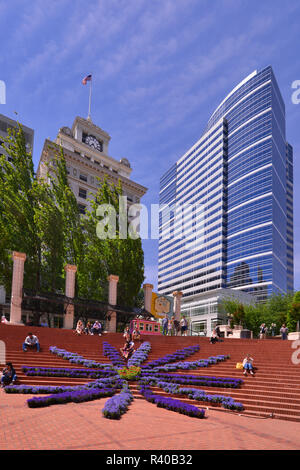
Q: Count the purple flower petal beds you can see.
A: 12